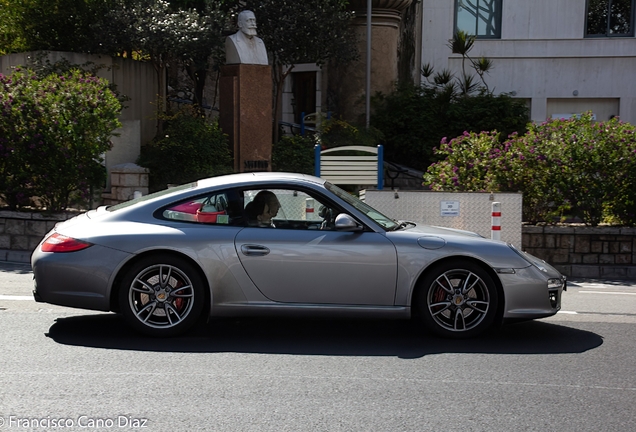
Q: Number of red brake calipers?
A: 2